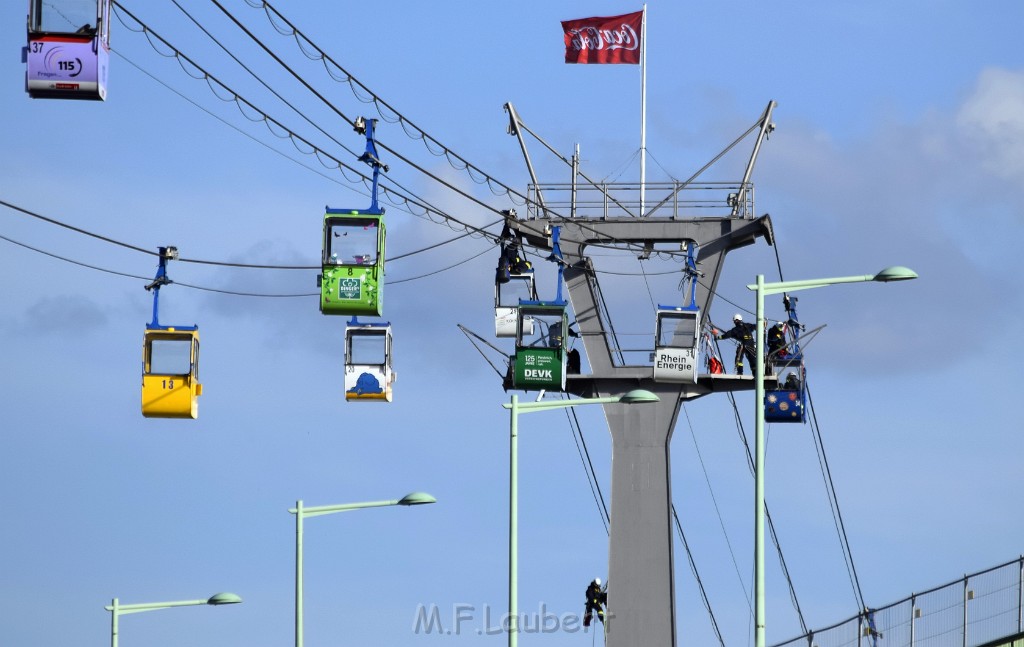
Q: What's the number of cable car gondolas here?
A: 8